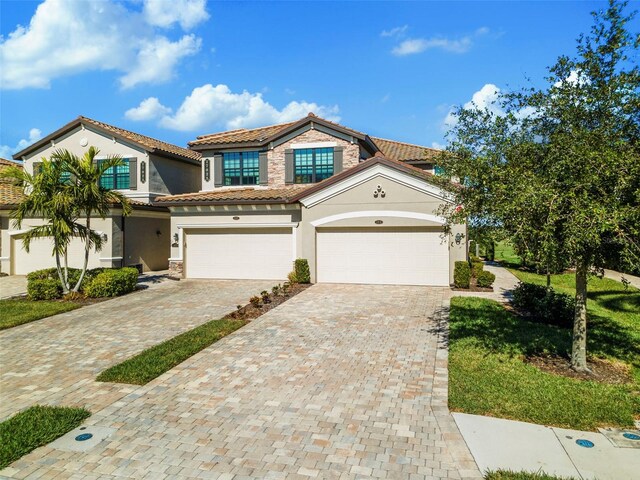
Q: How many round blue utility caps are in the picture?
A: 3